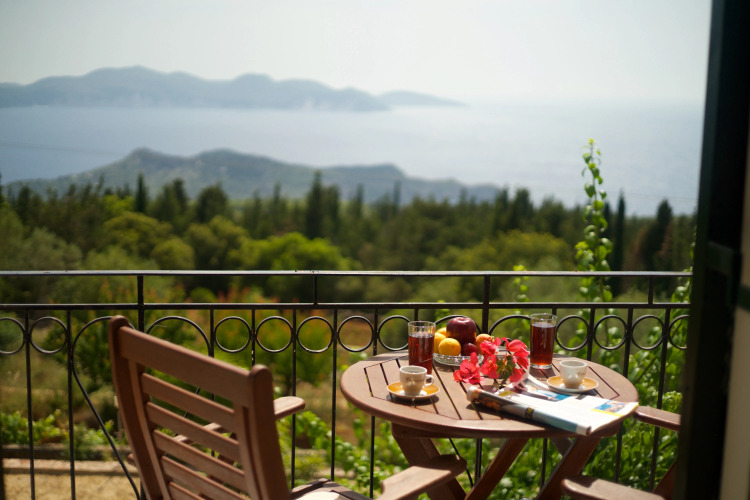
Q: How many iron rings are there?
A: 11